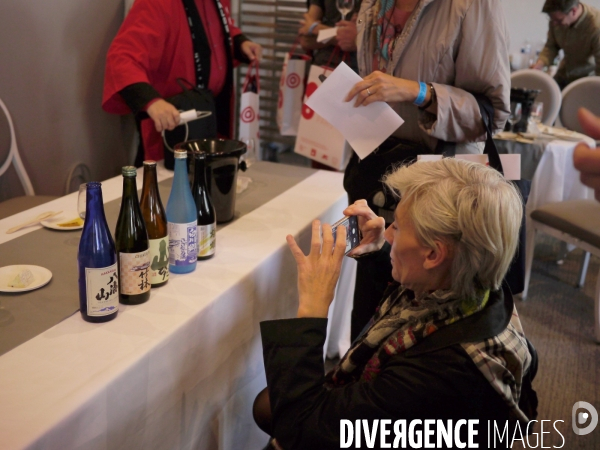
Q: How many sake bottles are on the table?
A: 5